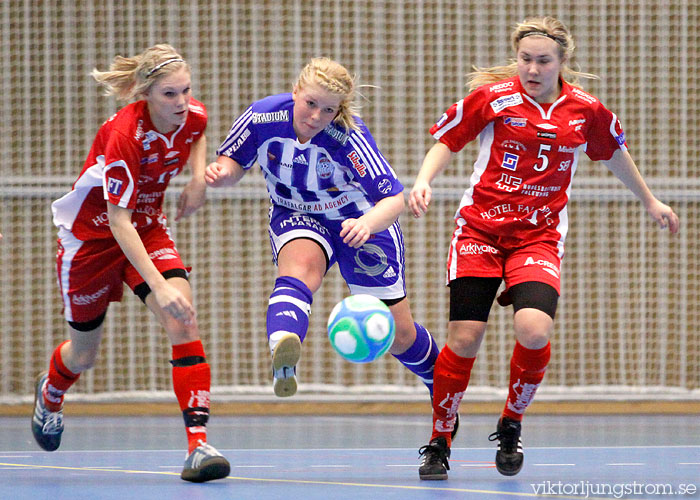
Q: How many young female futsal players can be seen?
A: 3